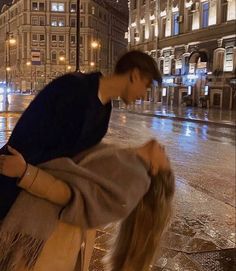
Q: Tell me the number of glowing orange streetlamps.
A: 7